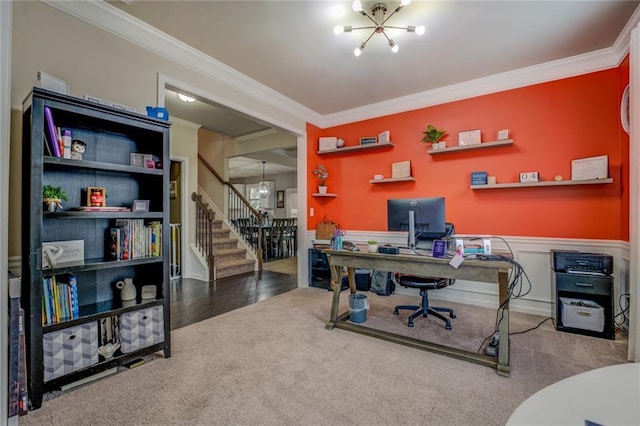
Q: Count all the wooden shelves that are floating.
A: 5